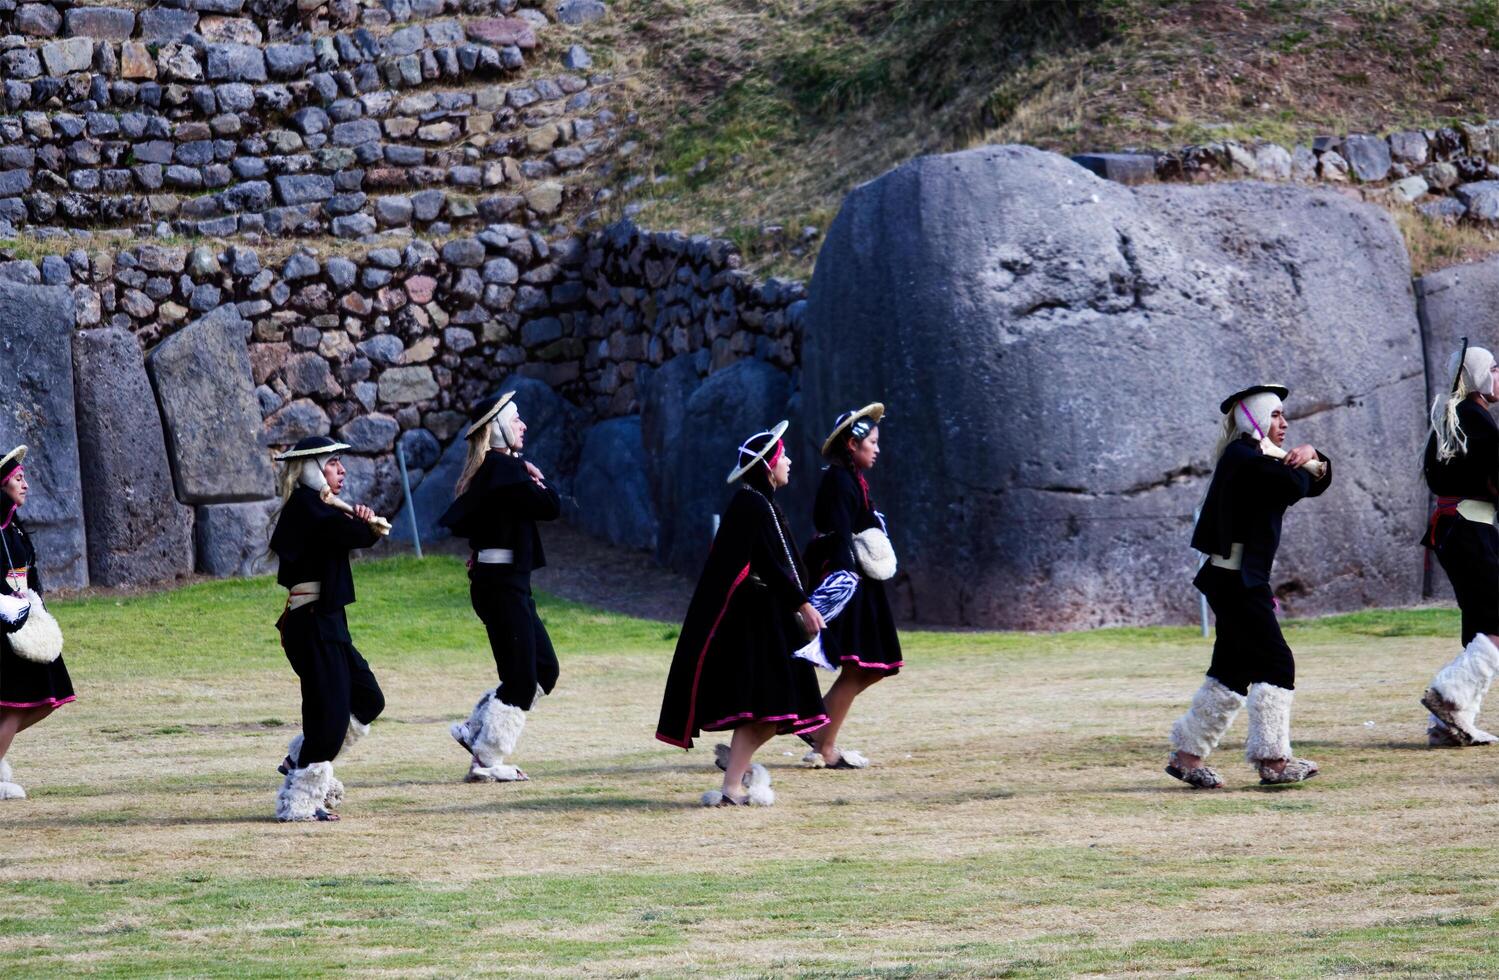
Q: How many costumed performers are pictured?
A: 7